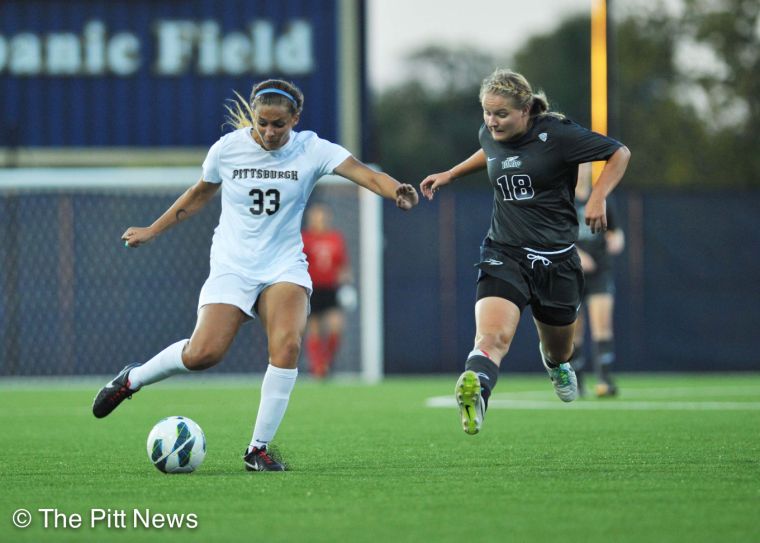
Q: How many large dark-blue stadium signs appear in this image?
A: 1